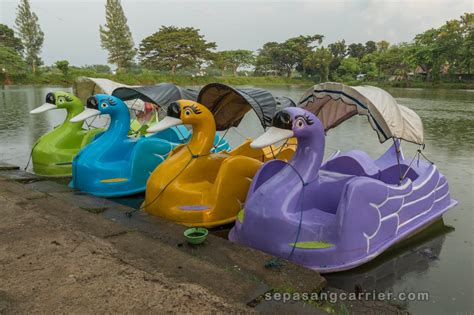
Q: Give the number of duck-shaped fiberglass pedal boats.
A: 4